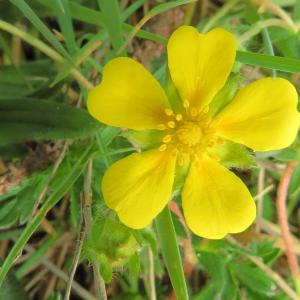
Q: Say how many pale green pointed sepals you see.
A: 5